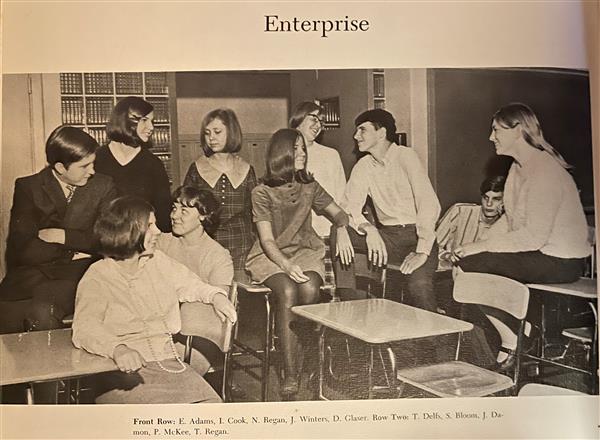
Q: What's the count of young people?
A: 10